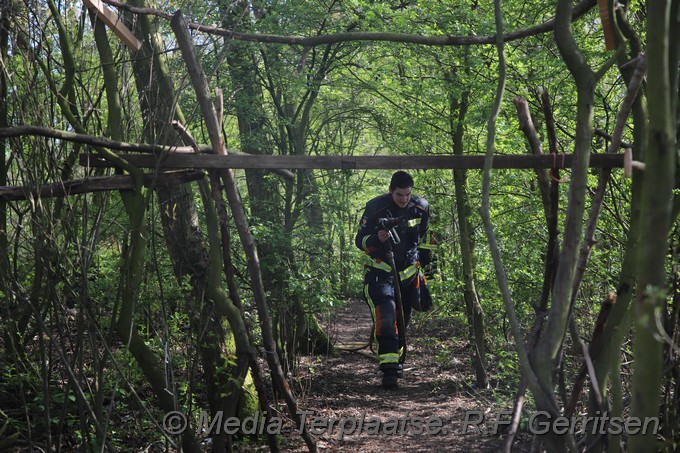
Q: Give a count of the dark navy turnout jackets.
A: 1